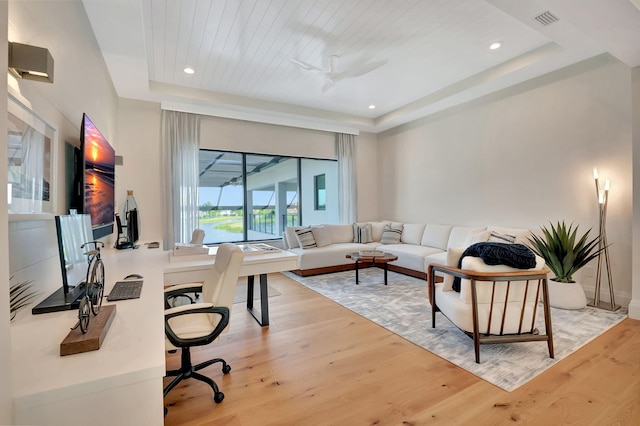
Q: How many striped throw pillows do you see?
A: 4